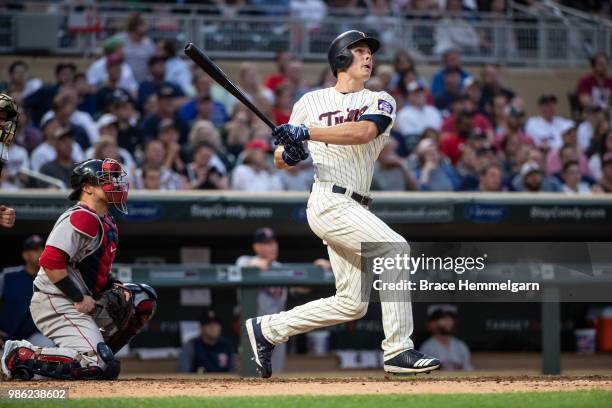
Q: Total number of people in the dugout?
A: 4